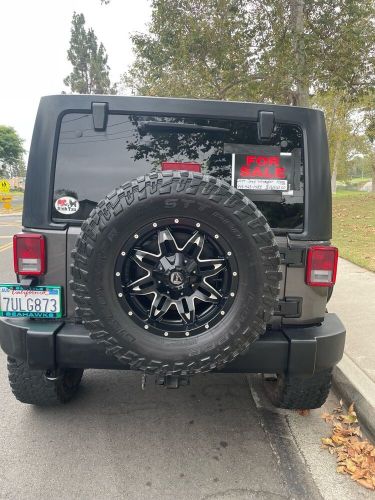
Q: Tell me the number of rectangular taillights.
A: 2